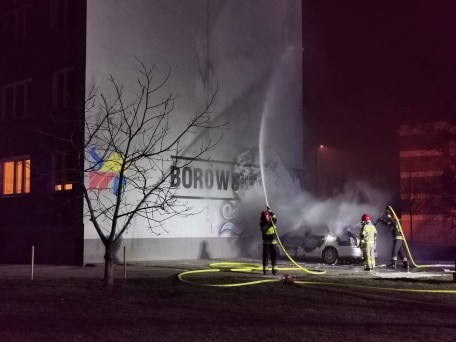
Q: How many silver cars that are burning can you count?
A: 1